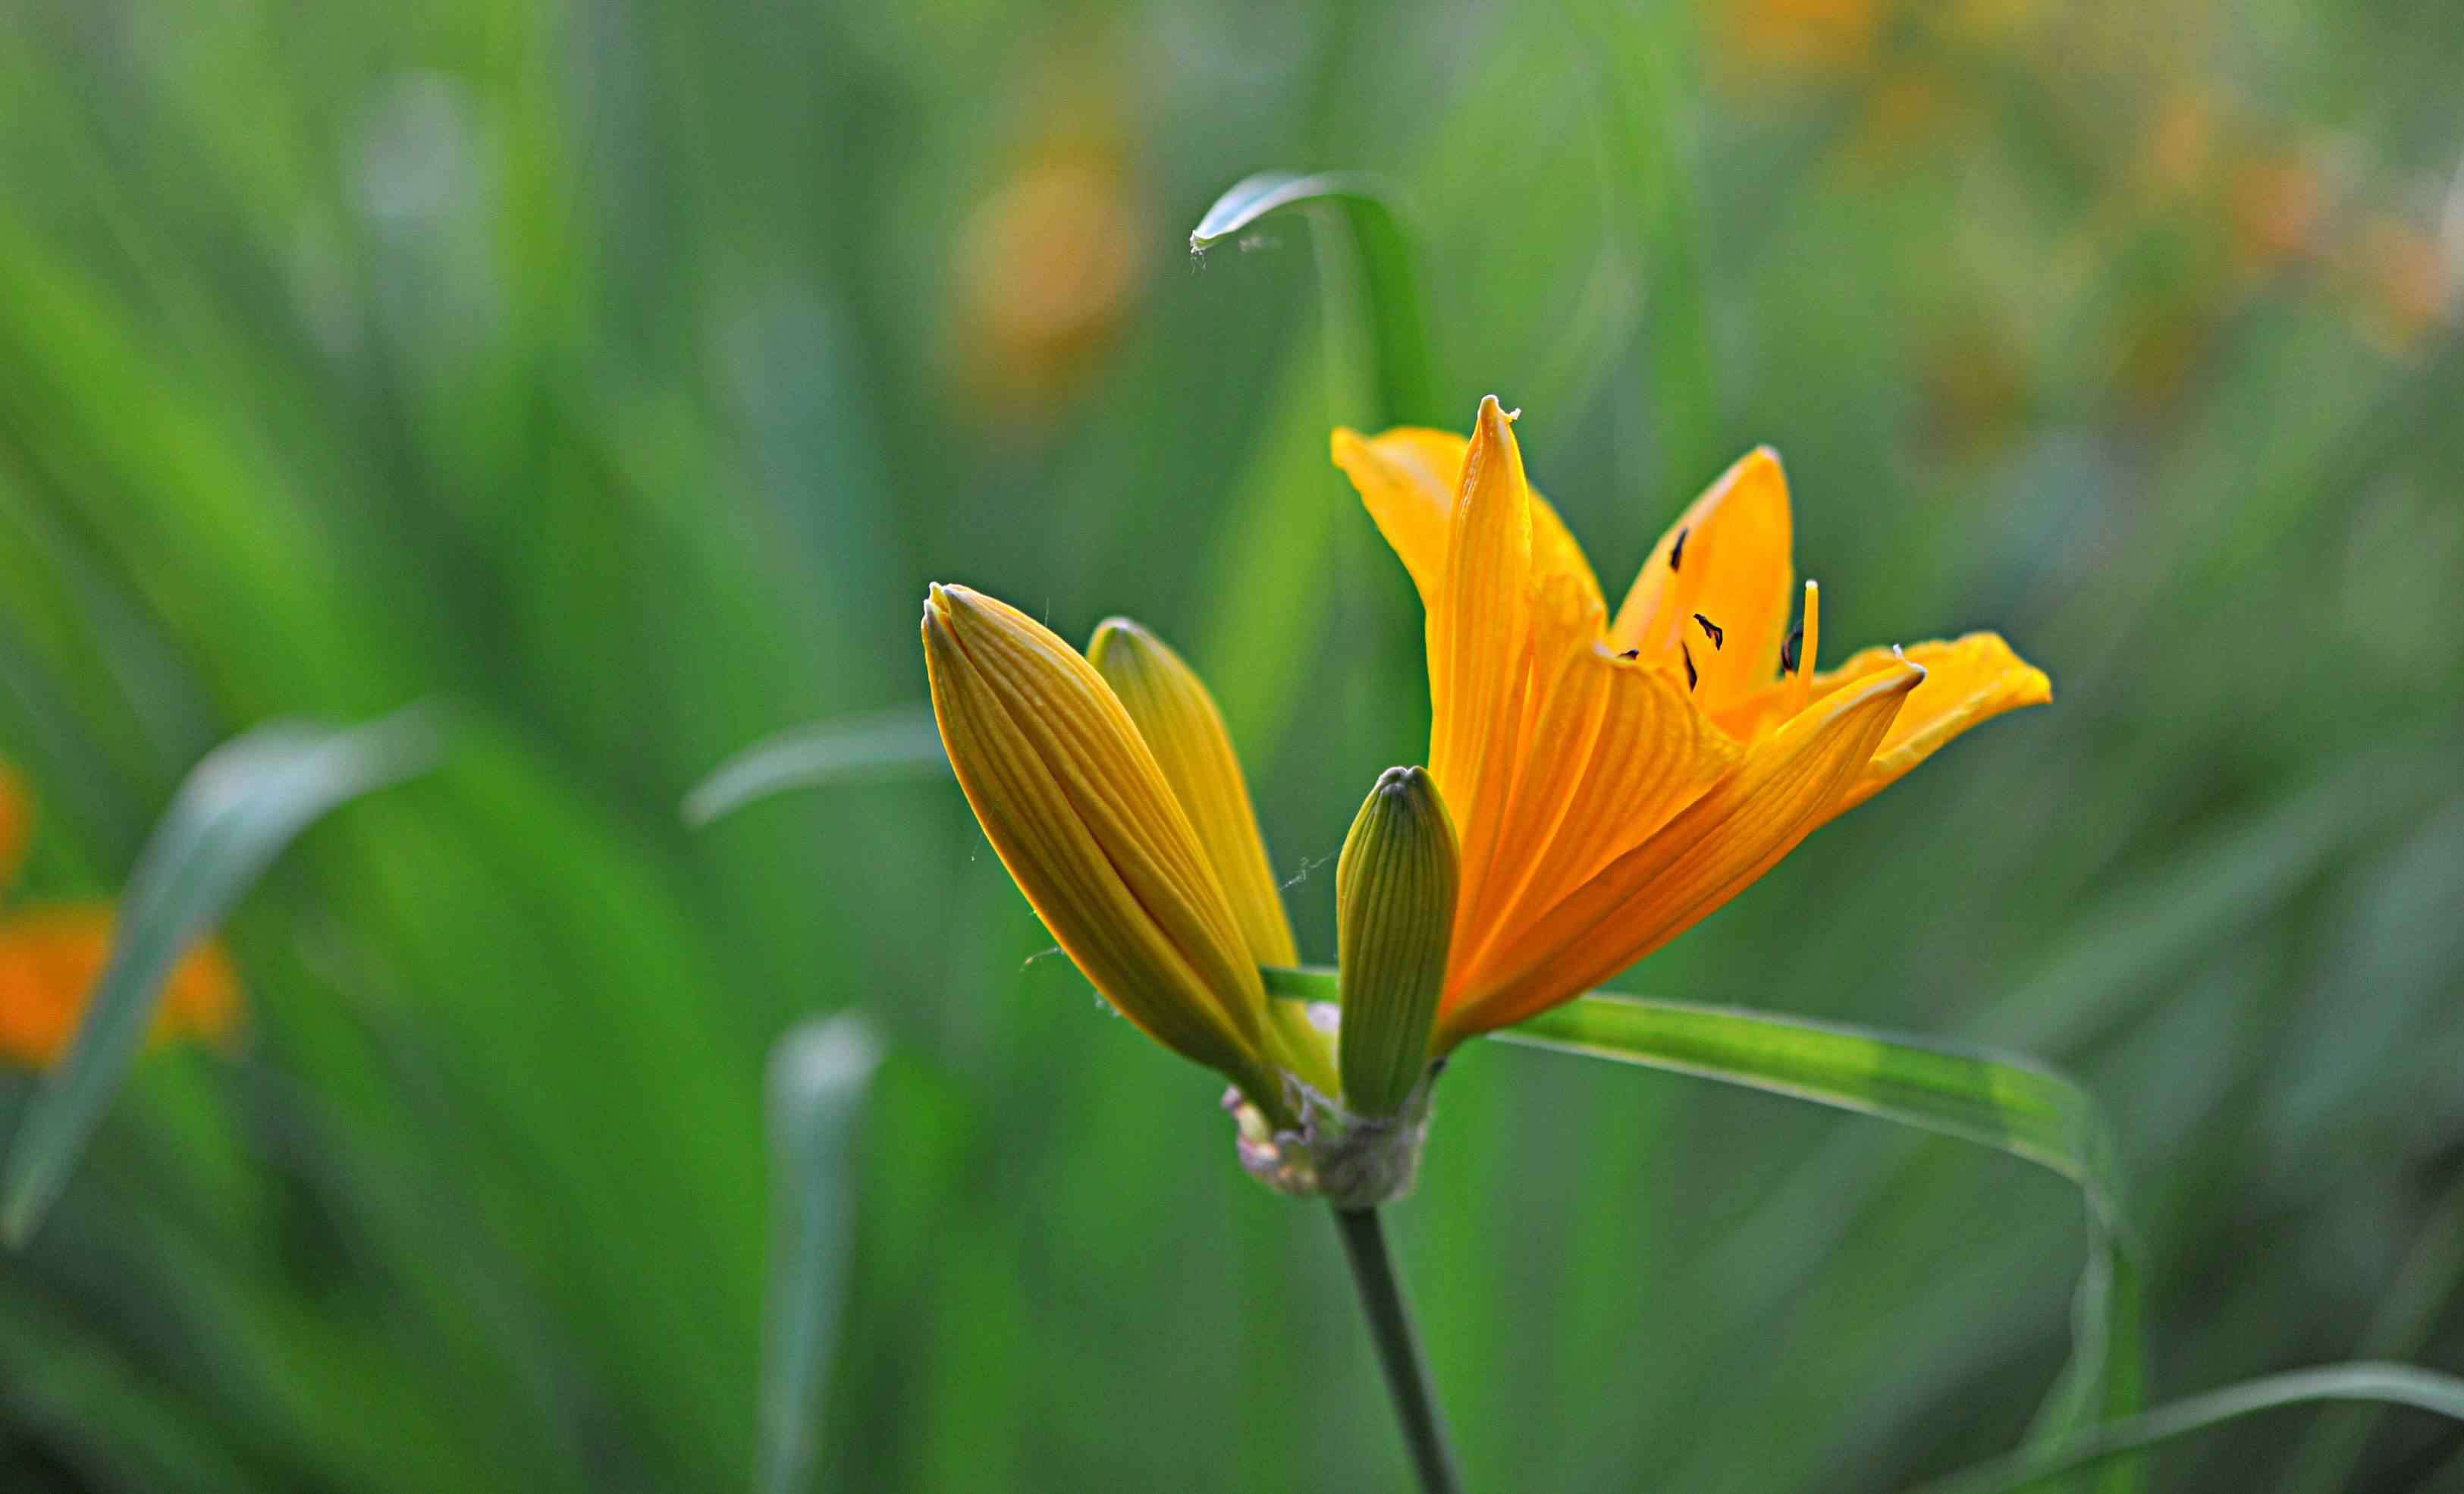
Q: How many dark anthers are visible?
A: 5